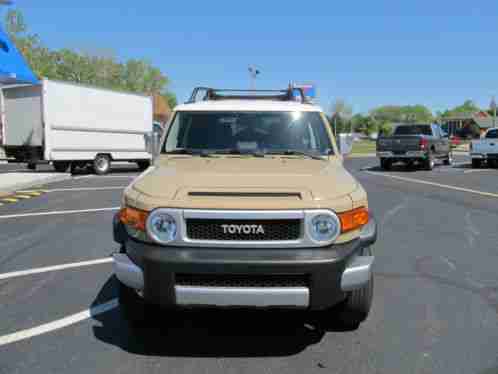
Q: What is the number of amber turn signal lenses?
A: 2